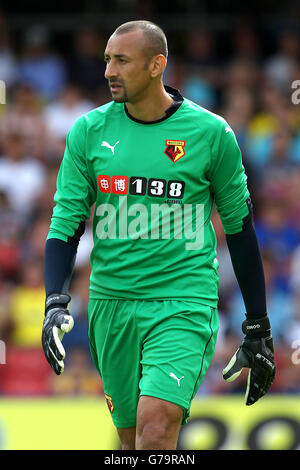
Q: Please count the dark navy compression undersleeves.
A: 2